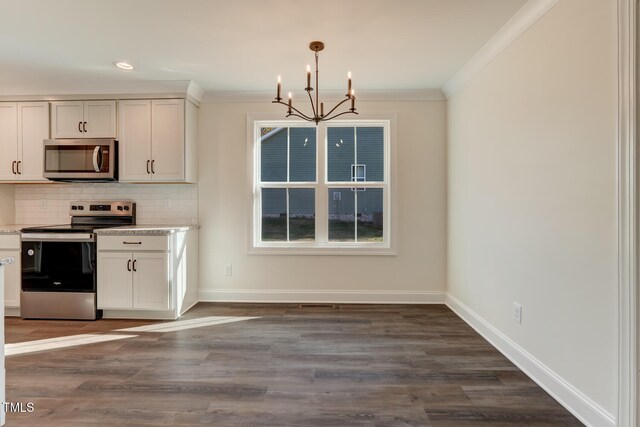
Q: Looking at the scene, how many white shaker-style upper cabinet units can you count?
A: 3